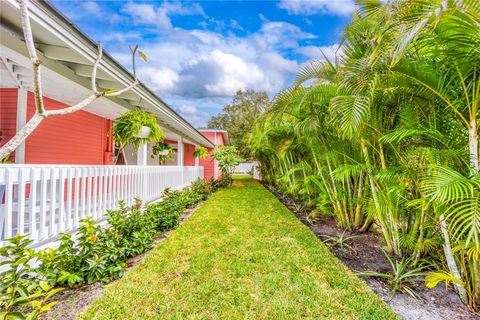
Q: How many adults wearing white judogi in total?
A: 0